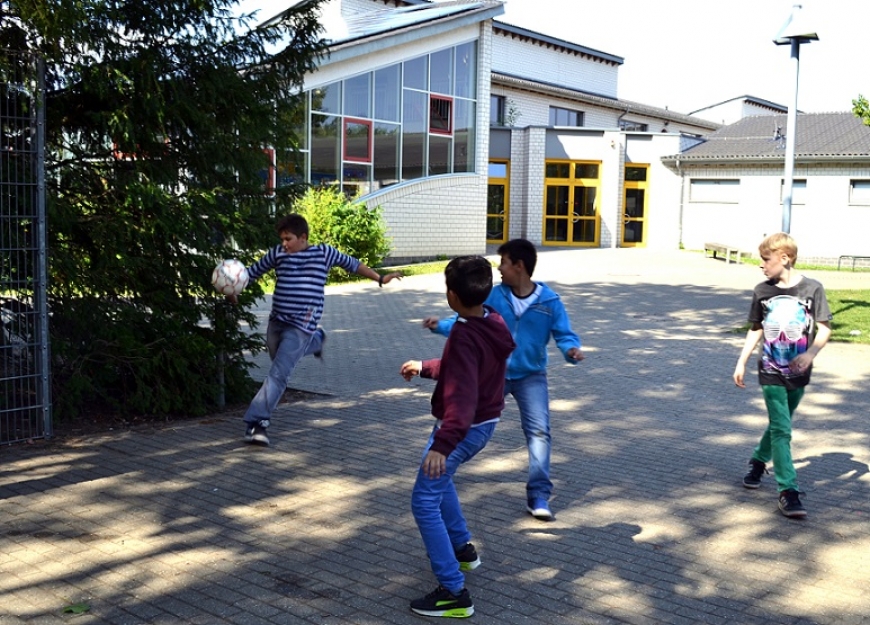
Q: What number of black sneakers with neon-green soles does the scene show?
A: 2